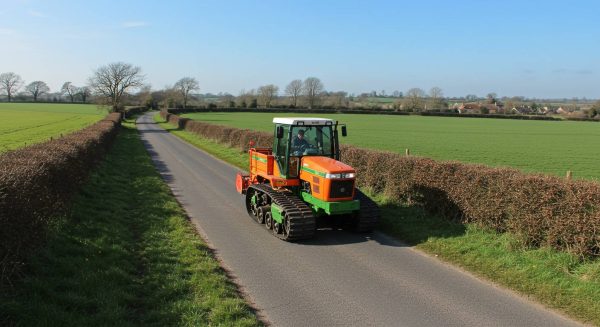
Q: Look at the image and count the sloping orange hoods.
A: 1